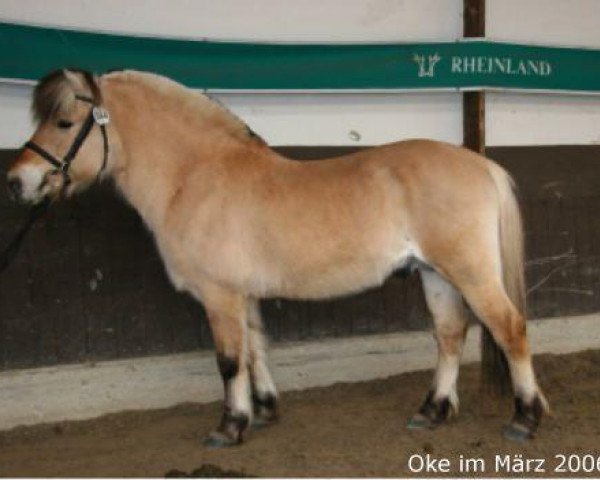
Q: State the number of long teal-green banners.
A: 1